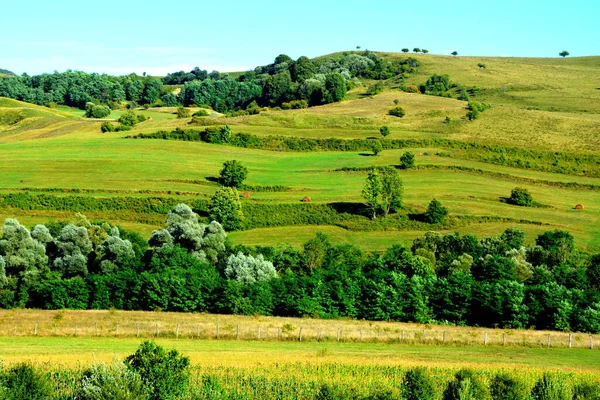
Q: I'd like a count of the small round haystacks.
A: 3